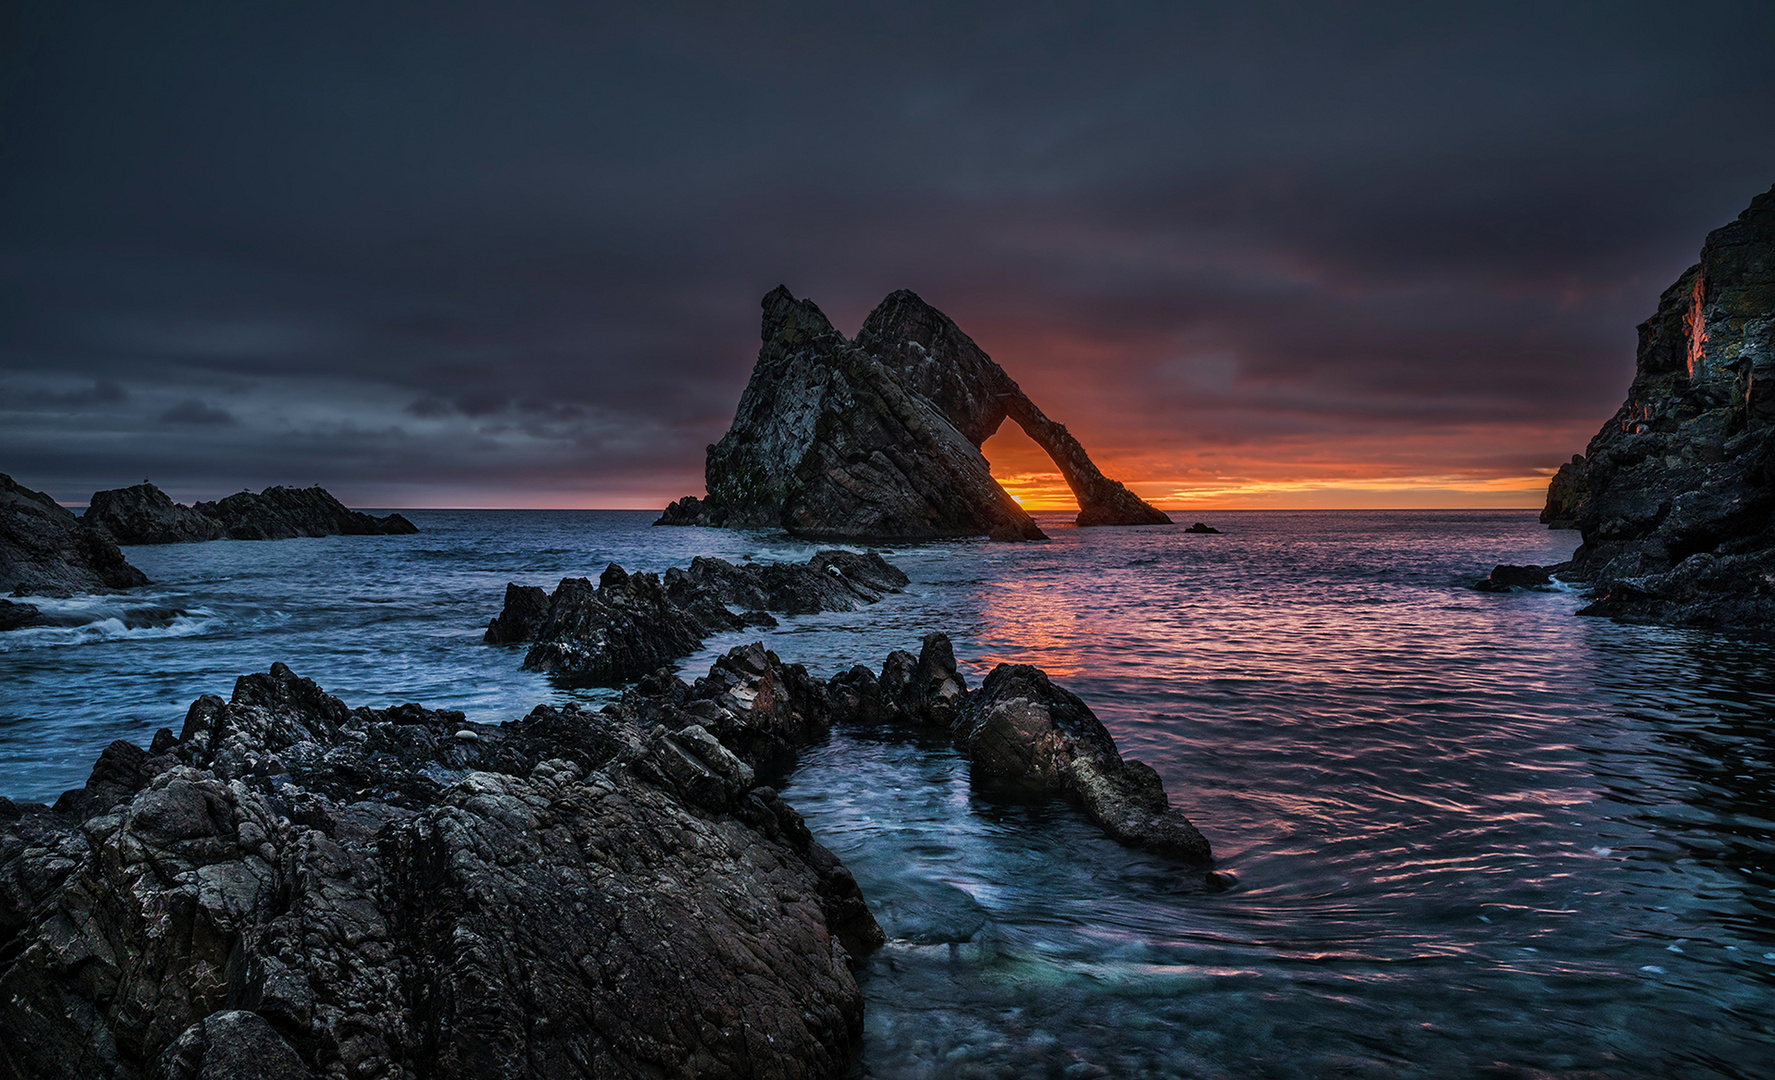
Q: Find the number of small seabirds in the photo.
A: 4